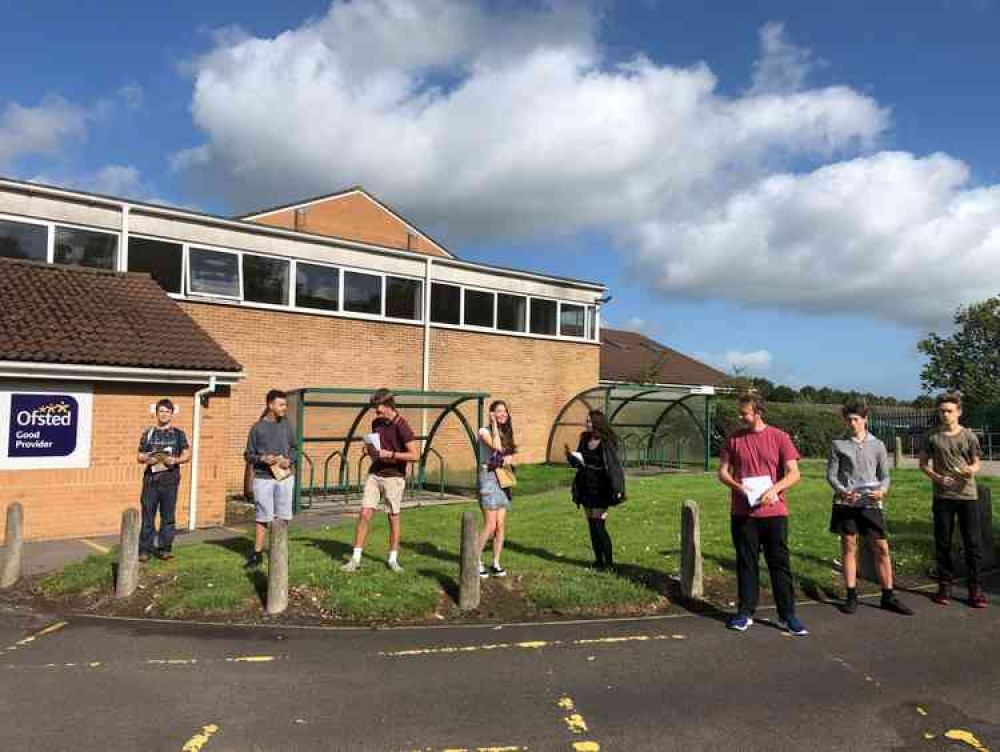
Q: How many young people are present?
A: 8